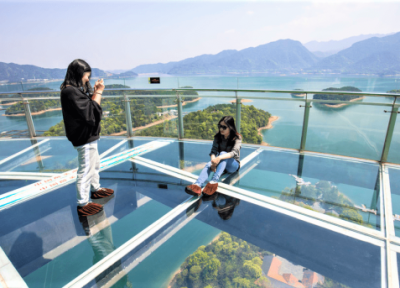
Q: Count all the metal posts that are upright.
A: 6